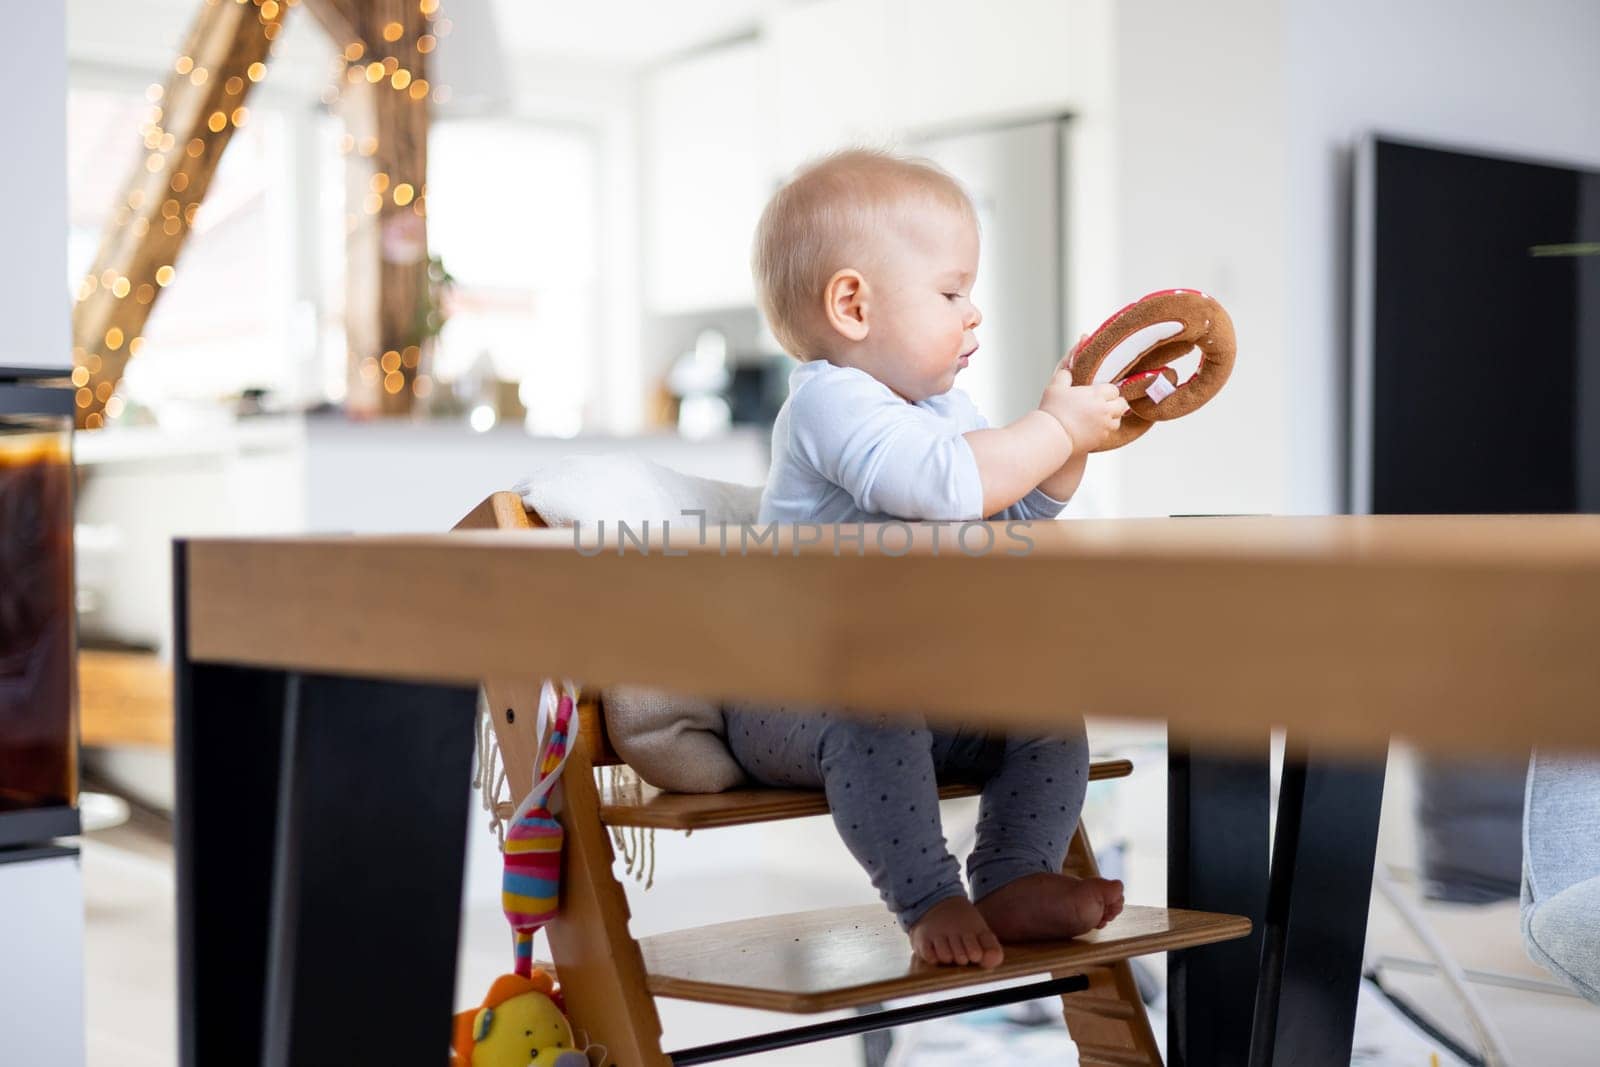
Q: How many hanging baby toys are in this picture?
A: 1